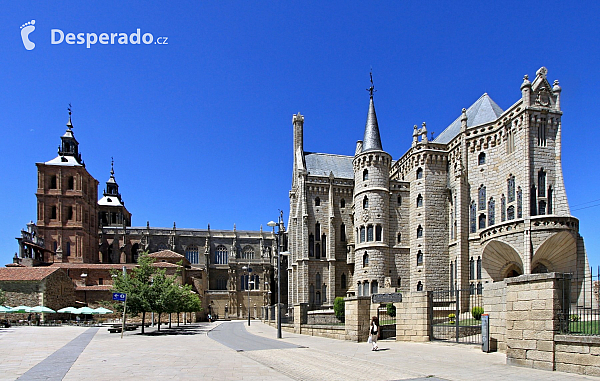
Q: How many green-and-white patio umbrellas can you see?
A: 6